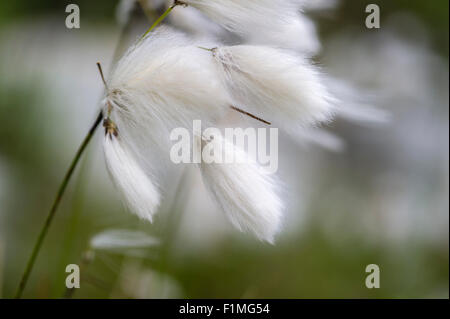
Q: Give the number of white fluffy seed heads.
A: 5